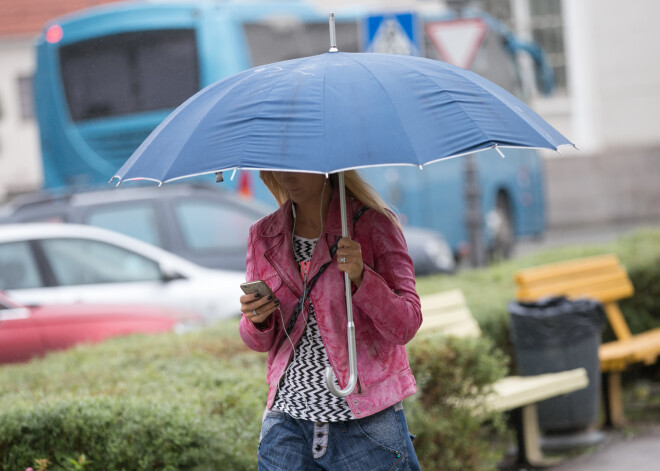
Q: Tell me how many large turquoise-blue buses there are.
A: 1